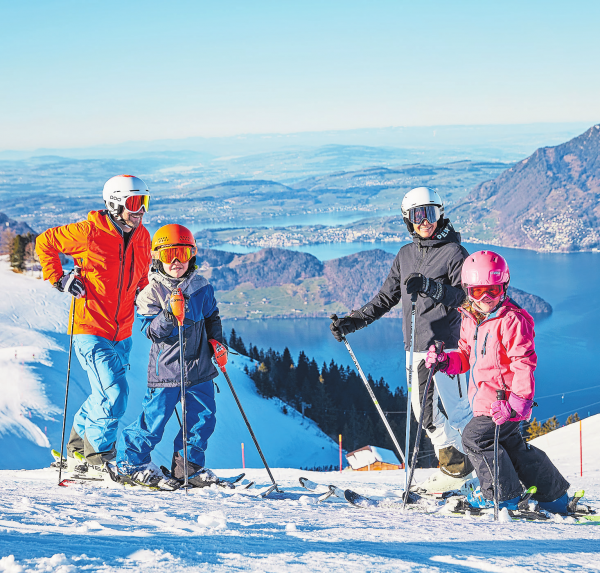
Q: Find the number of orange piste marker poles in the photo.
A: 3